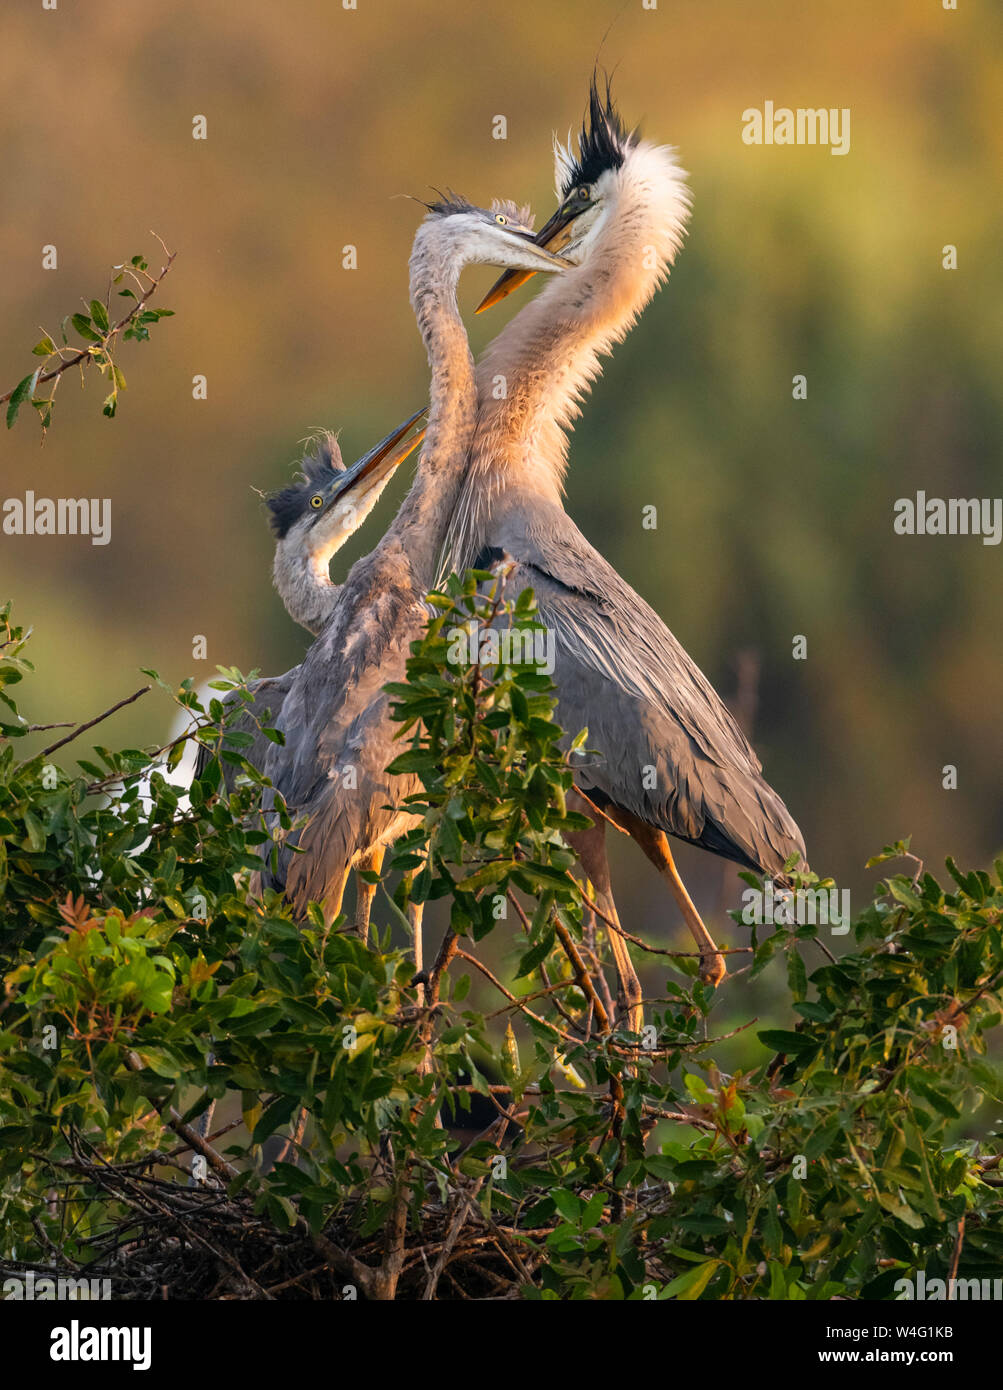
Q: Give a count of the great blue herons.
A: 3